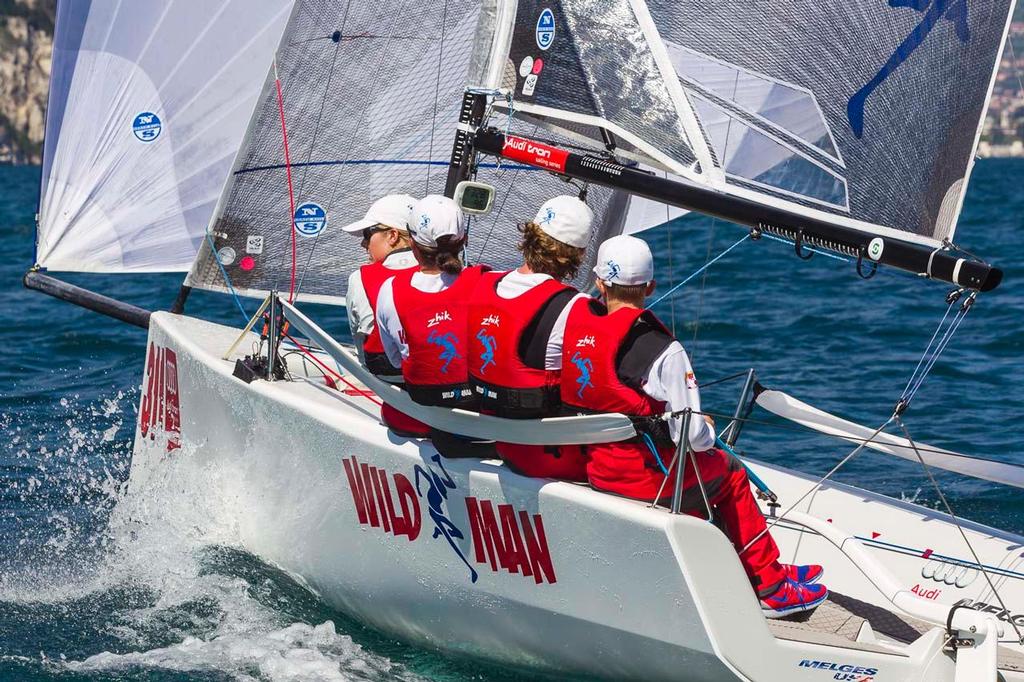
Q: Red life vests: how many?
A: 4